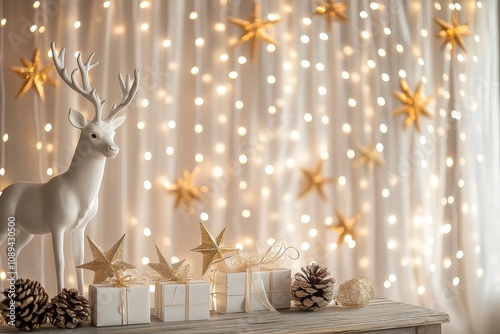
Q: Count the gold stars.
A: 12